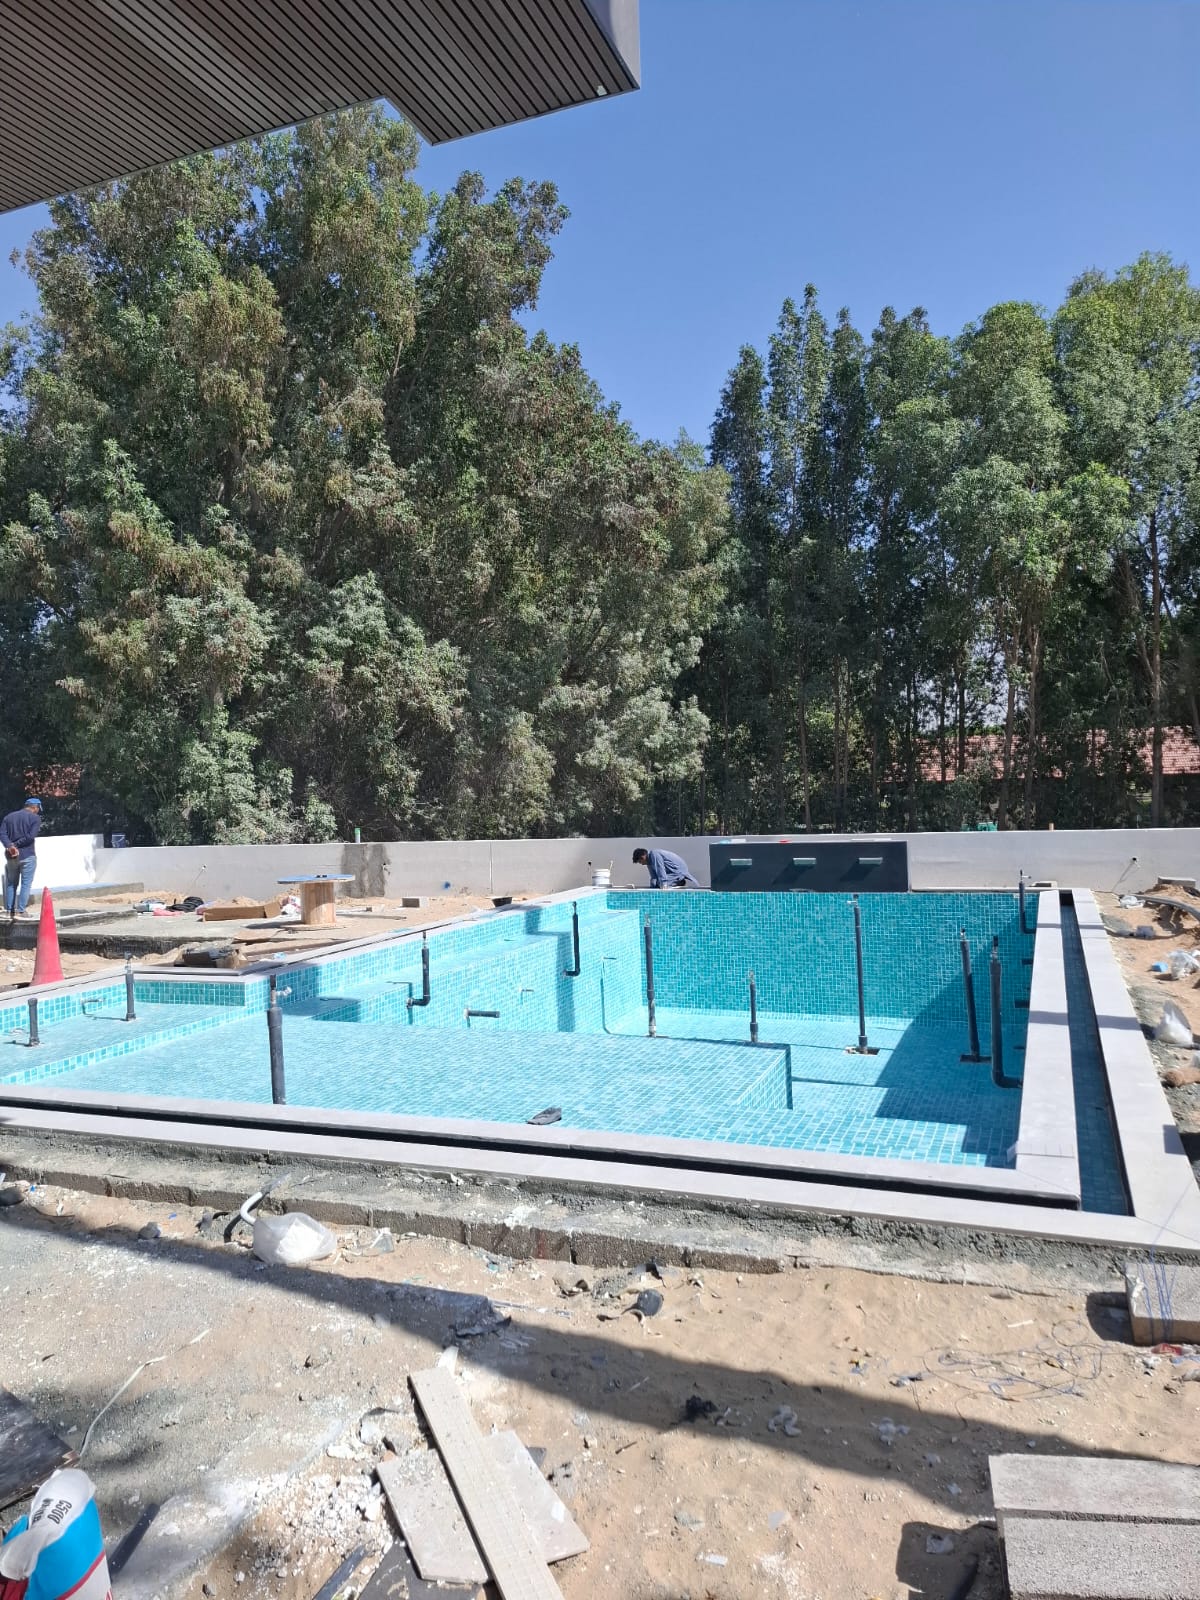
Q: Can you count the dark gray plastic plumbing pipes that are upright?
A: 11